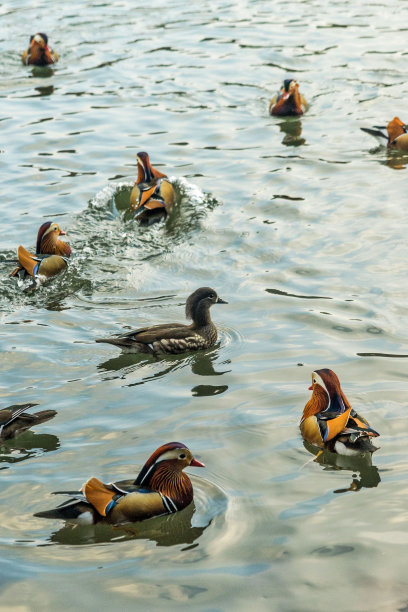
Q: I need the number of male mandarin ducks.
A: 7